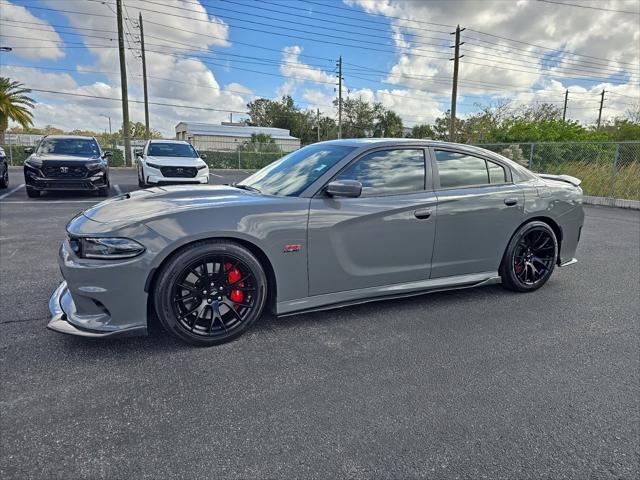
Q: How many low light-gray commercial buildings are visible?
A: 1